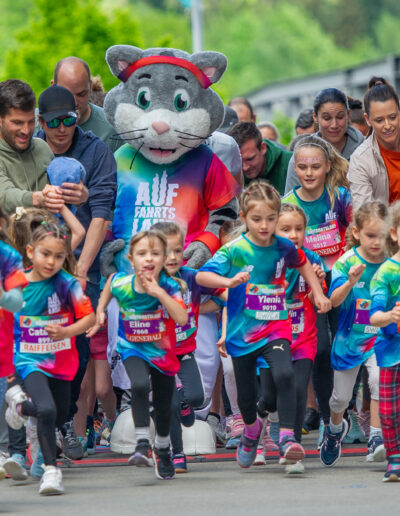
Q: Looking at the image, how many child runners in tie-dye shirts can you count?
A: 9